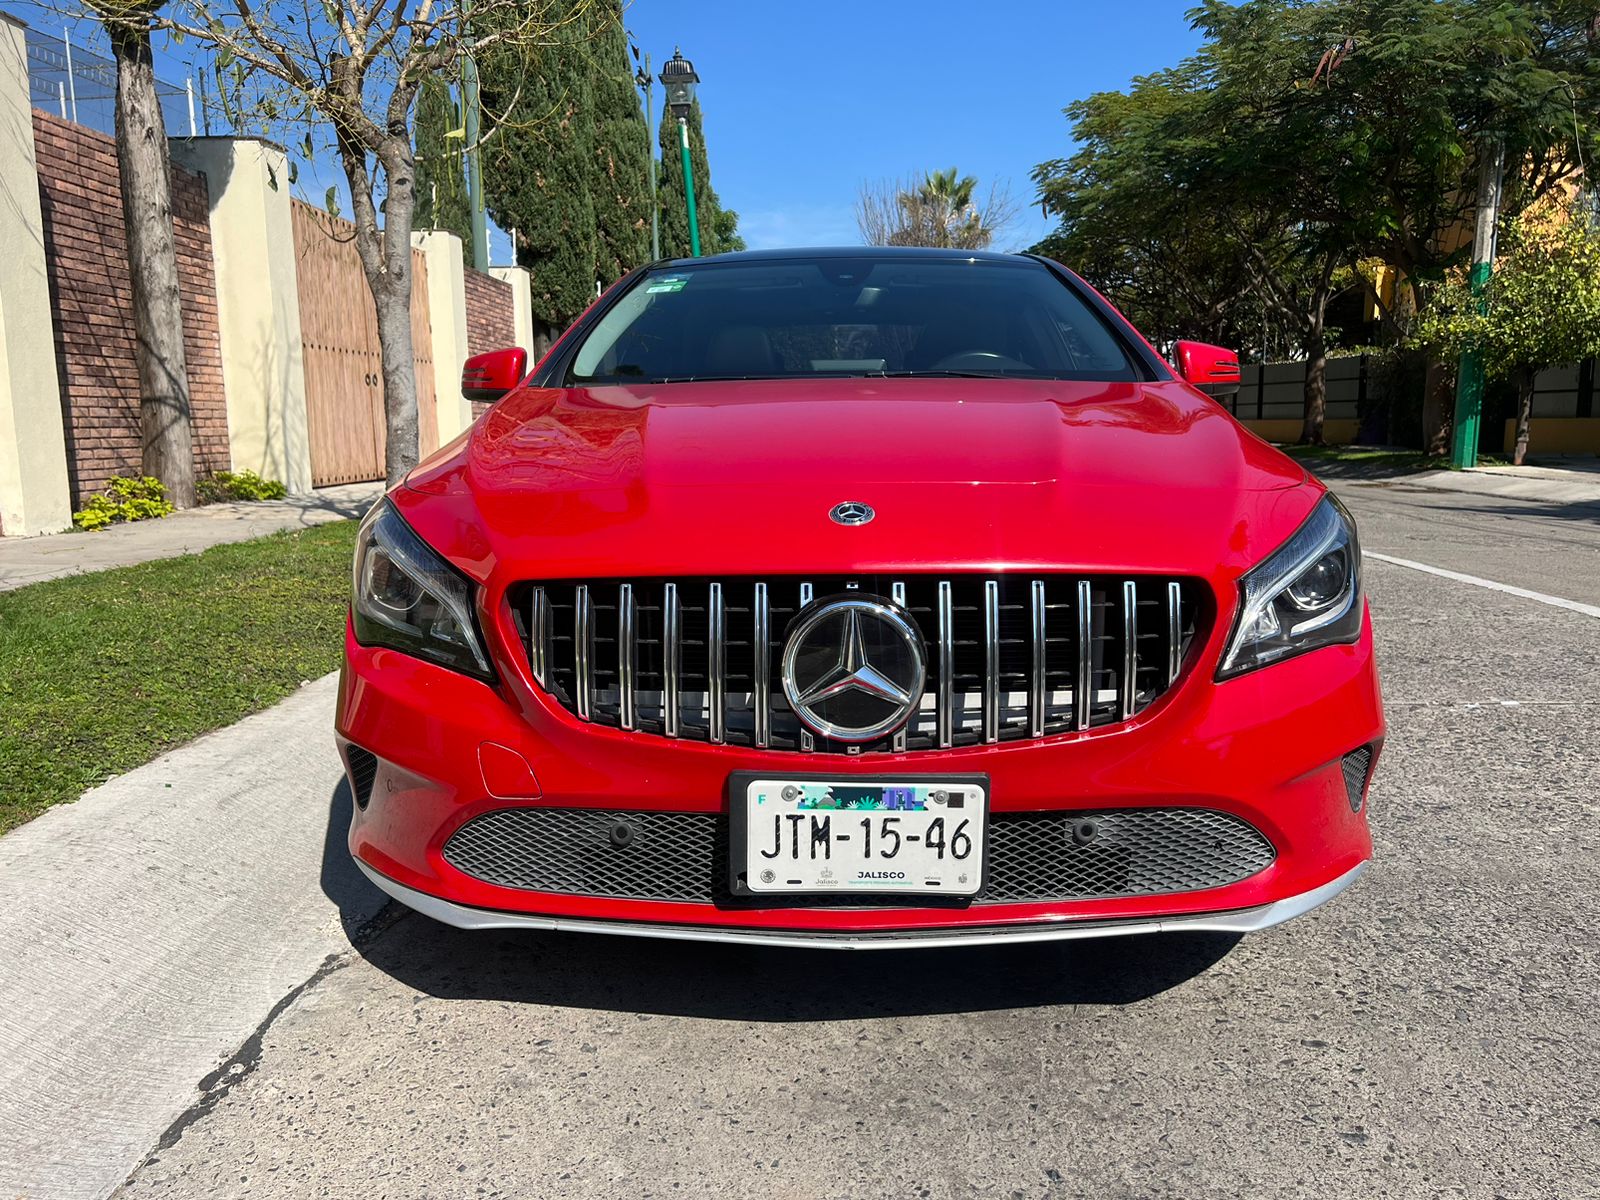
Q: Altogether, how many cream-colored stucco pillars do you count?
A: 4